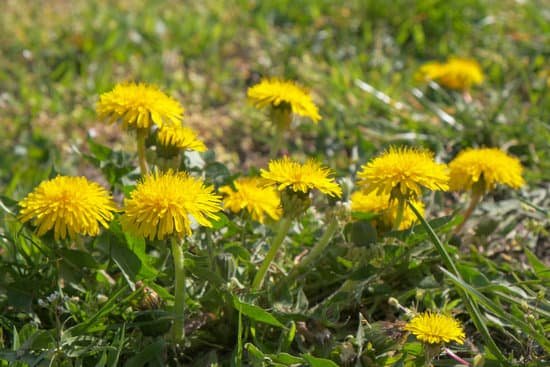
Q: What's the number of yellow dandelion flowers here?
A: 12